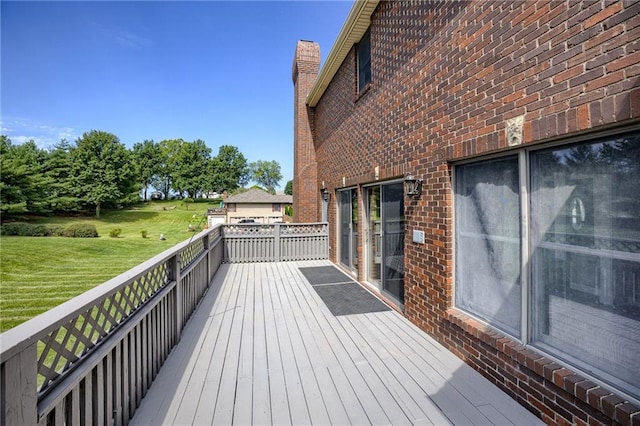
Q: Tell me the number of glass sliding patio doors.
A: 2